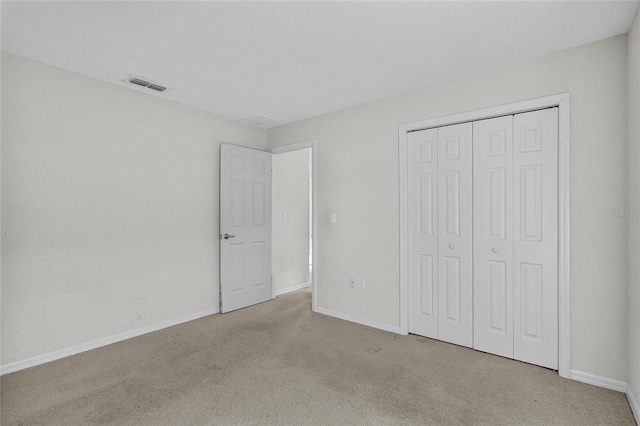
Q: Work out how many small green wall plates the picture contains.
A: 0